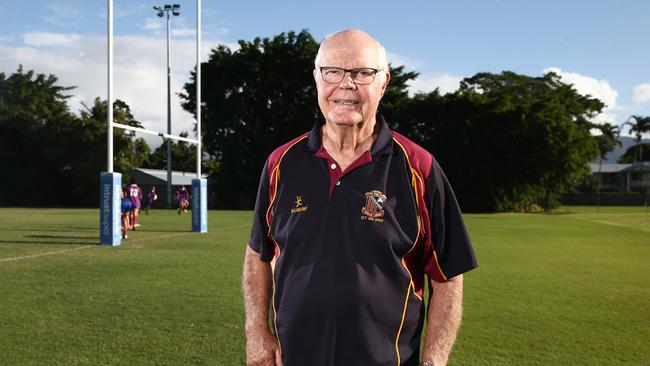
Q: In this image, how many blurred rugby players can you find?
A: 4